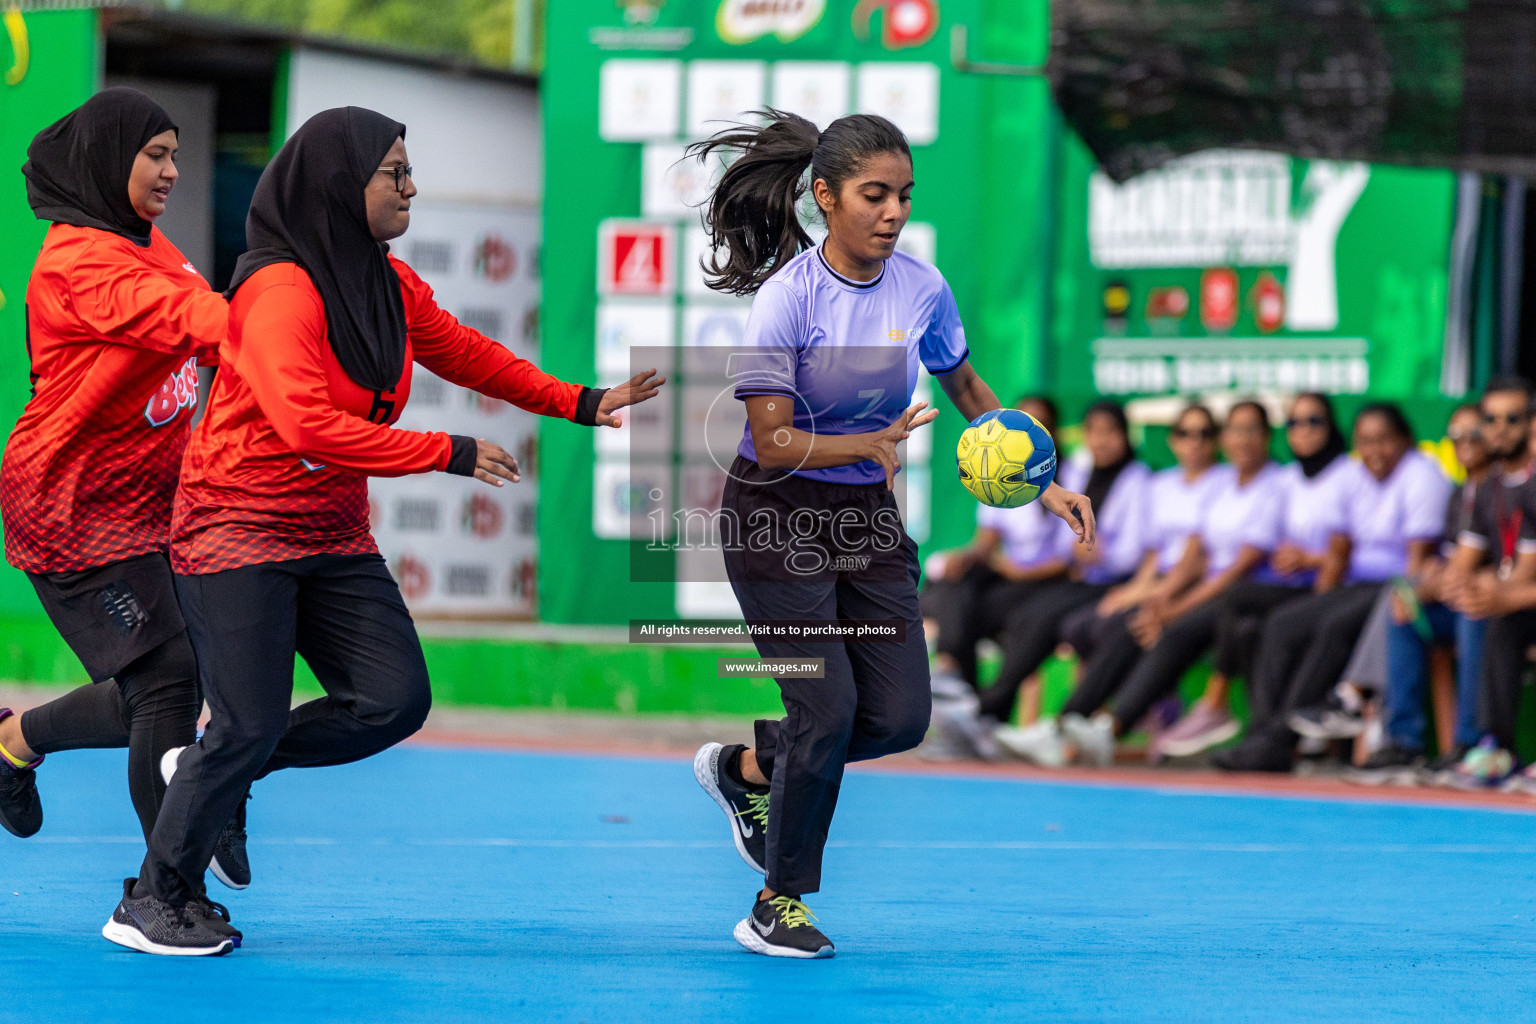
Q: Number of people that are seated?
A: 8